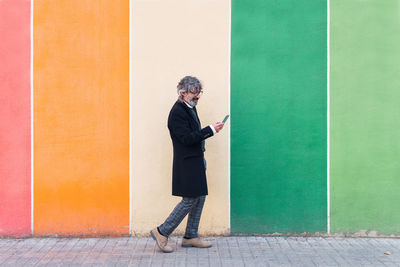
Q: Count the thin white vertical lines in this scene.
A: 4